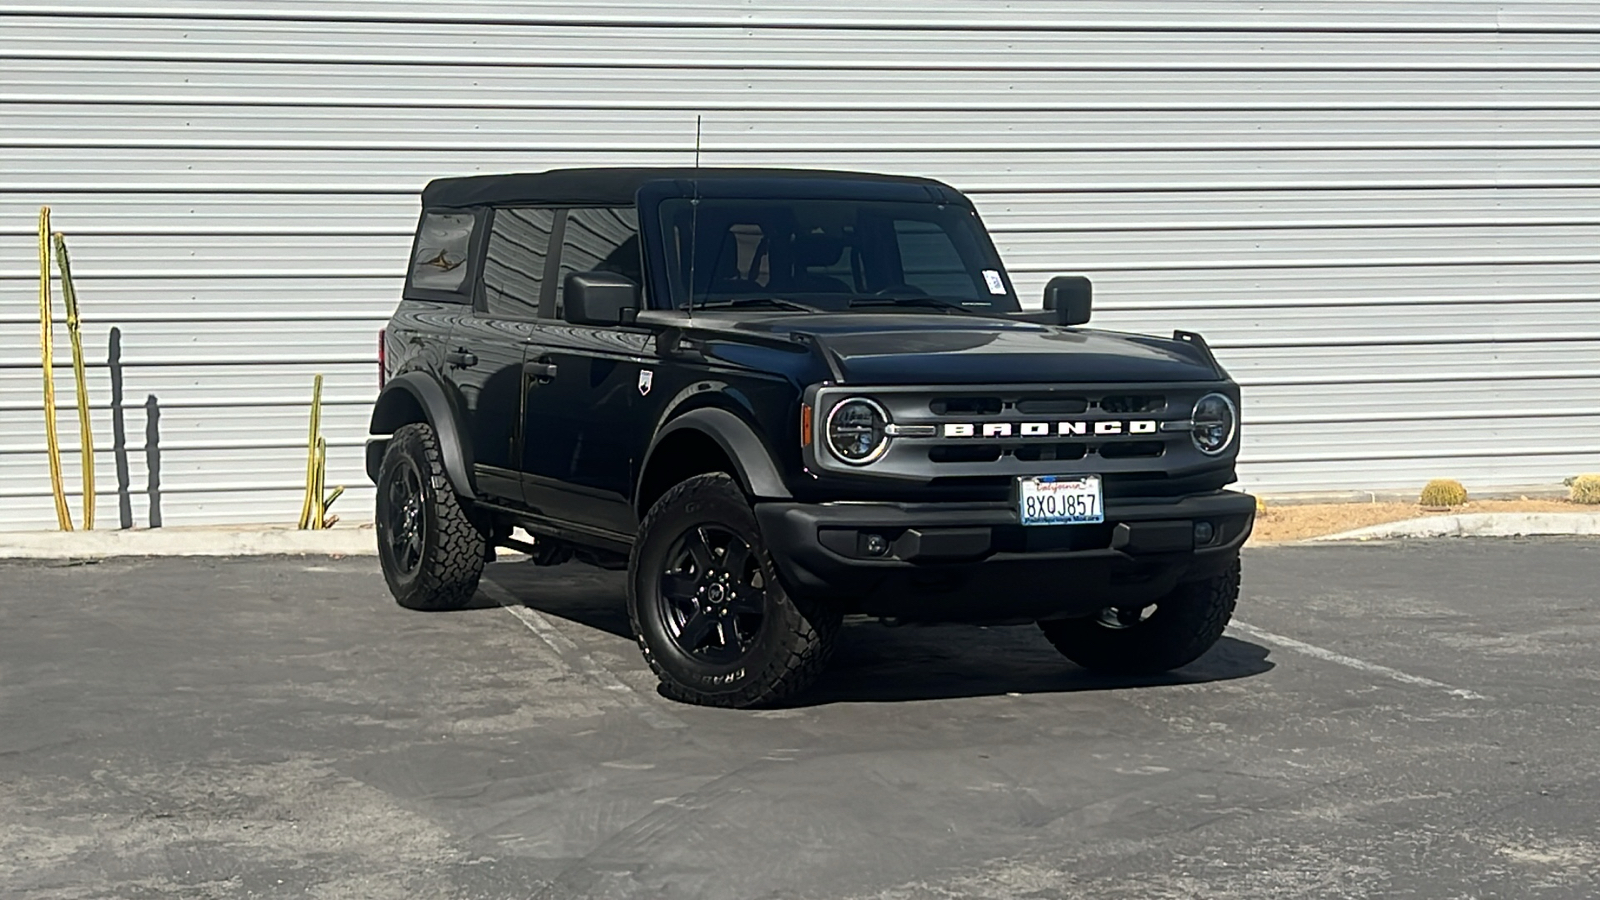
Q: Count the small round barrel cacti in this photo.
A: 2